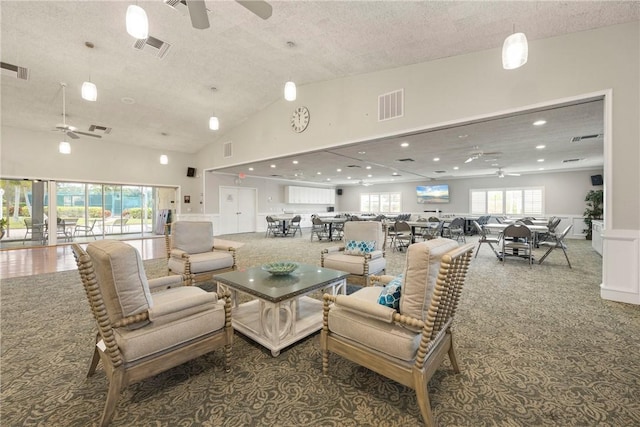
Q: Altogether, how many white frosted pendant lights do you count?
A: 7